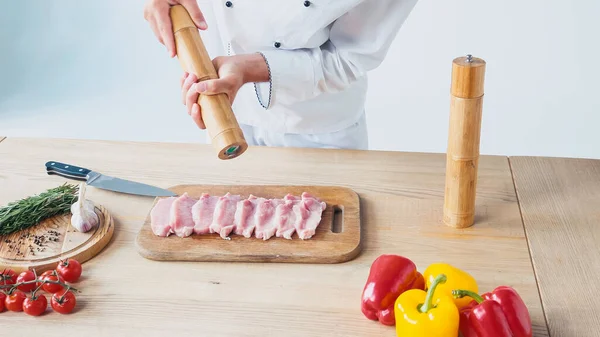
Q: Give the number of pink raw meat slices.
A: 8